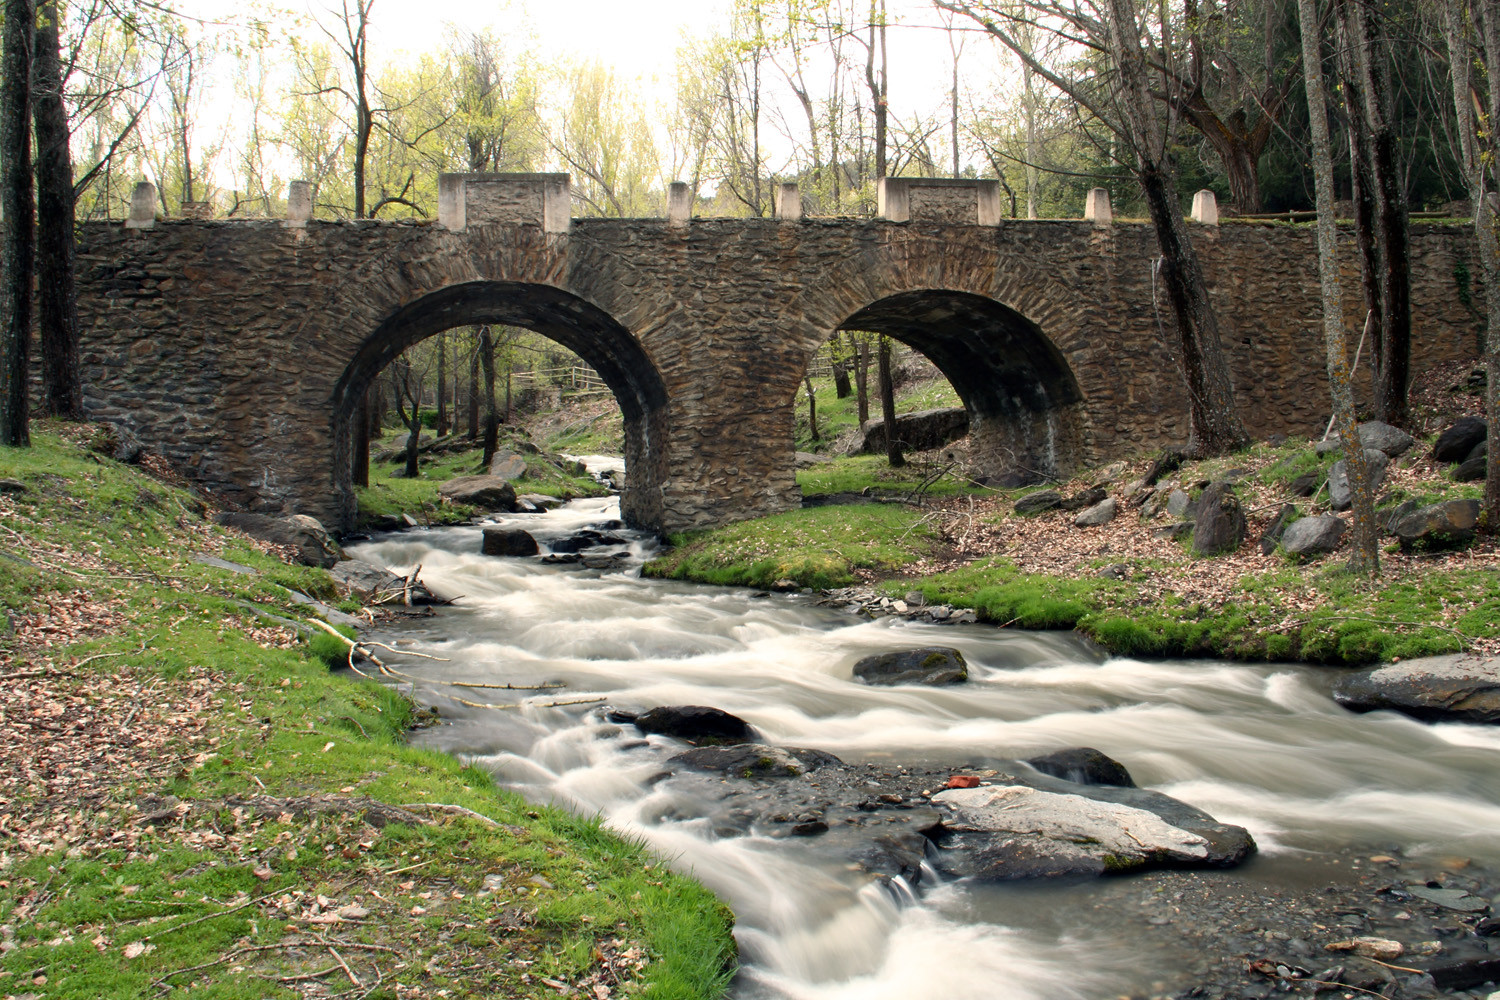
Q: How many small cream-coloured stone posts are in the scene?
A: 6